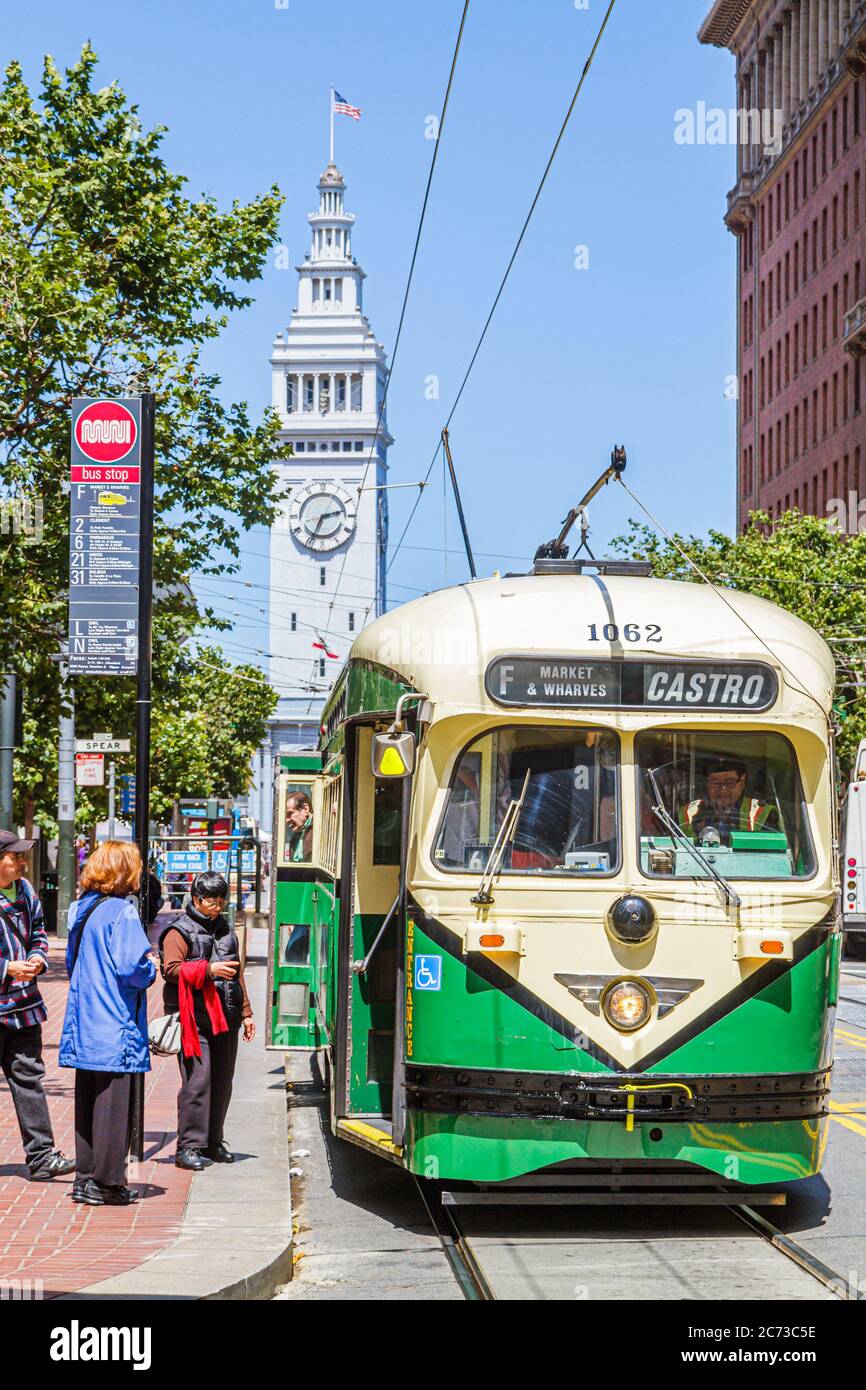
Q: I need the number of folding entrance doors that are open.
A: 2